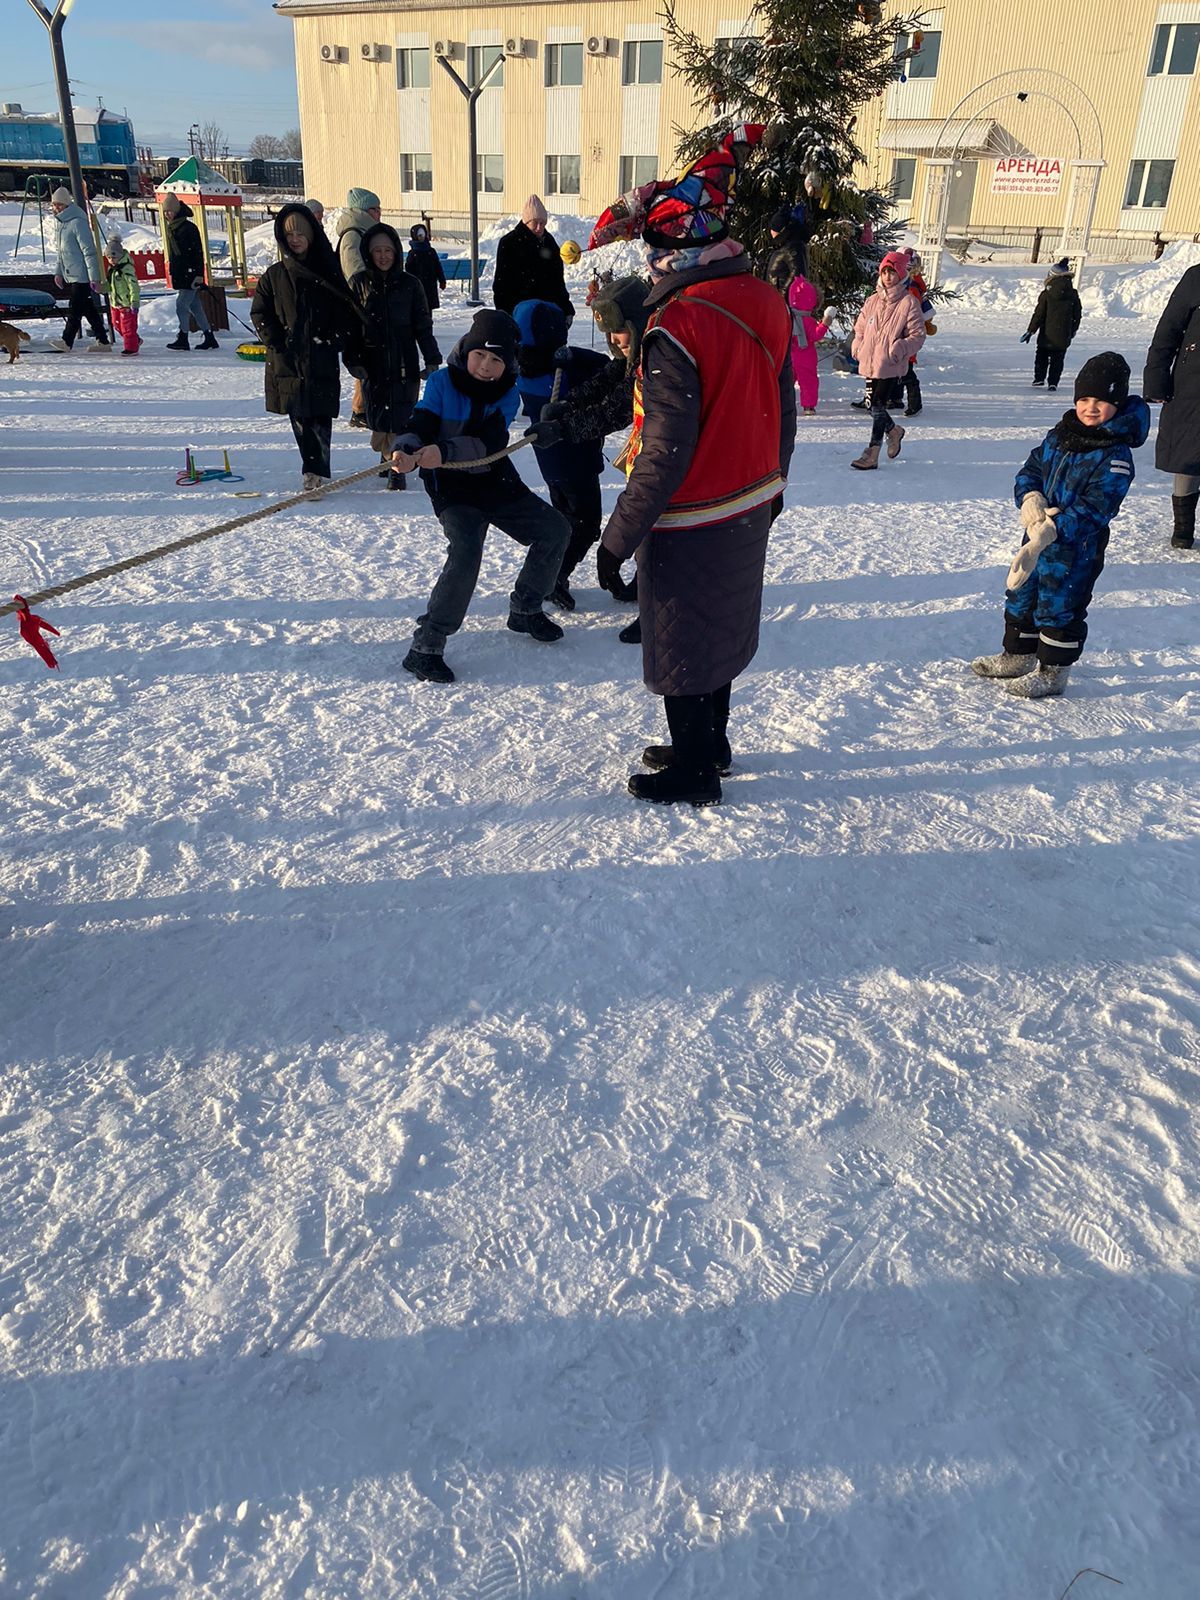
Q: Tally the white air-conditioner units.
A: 5